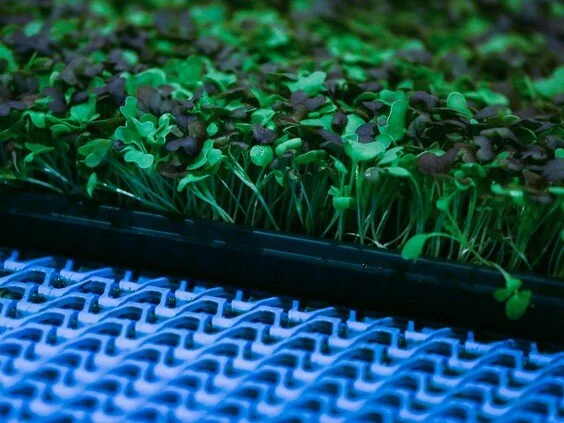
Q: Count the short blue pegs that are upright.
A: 10